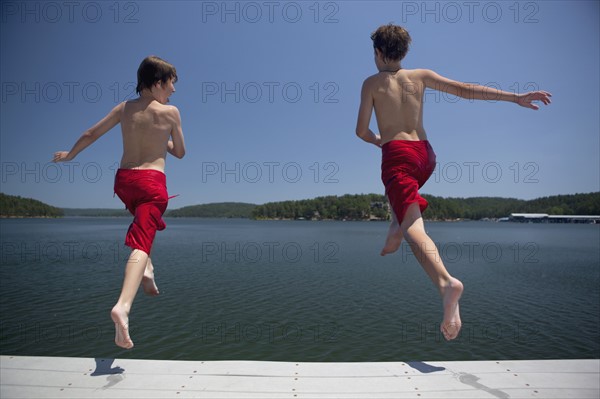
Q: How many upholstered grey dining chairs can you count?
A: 0